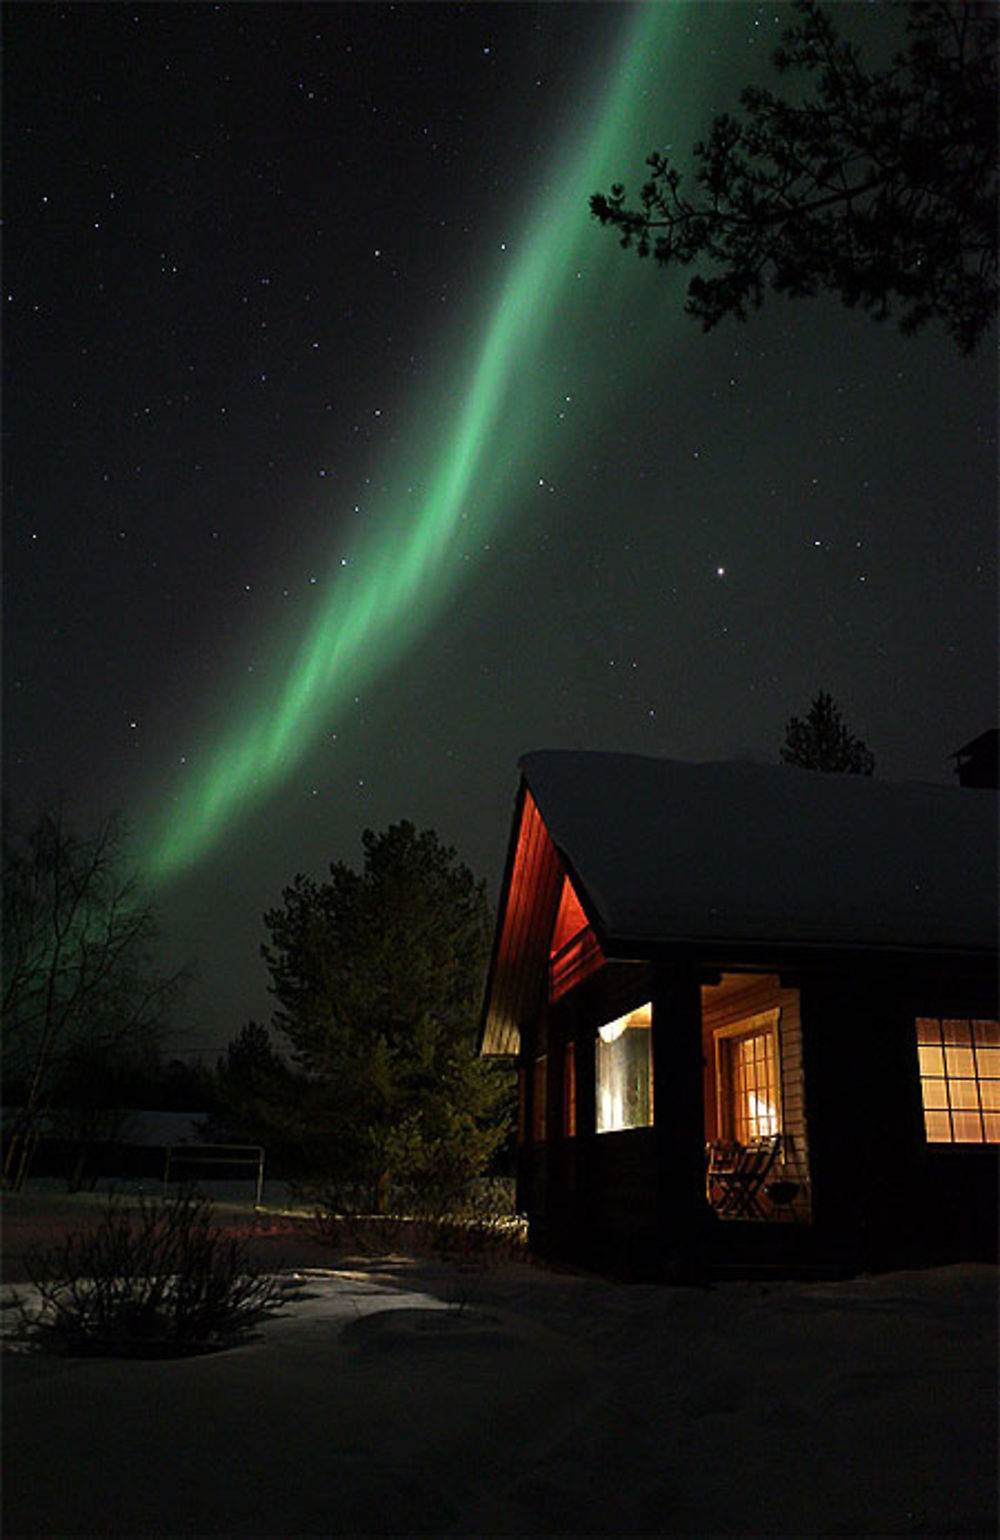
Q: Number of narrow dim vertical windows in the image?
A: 2